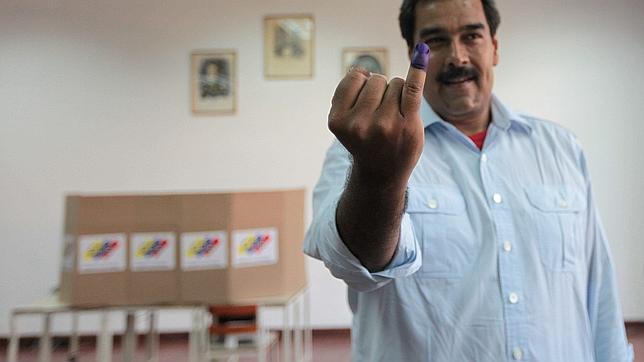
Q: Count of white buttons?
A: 7